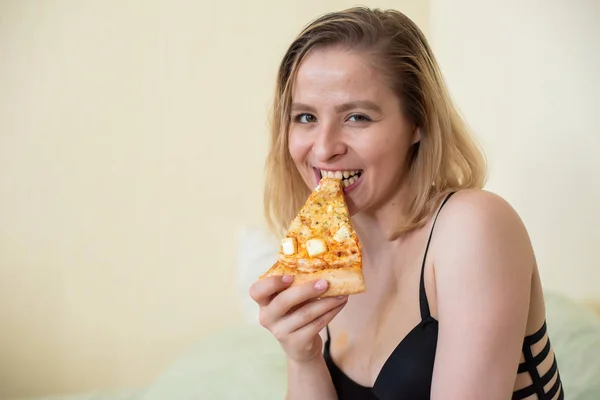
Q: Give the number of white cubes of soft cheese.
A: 3